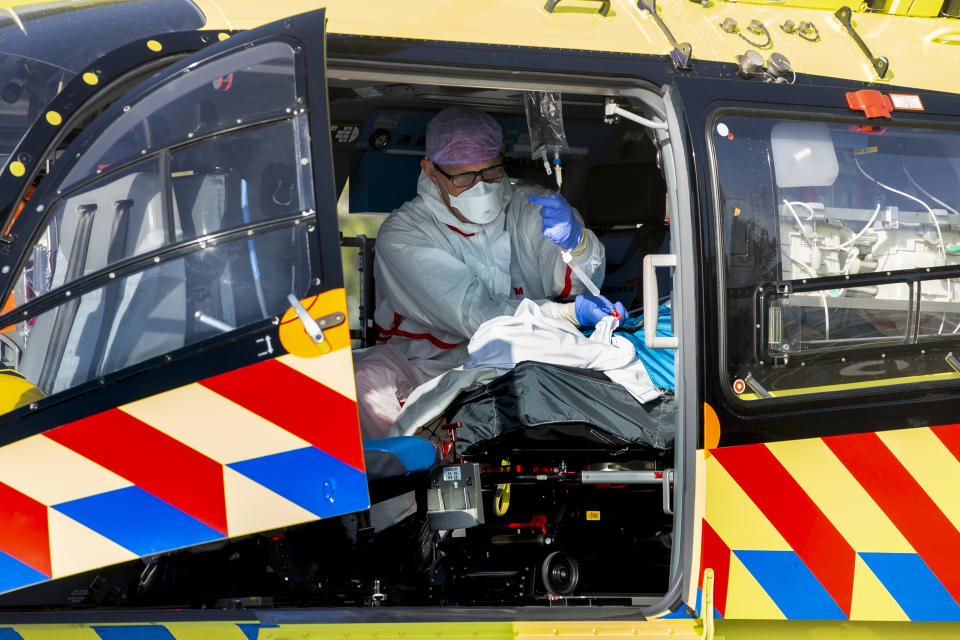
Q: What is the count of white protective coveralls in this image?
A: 1